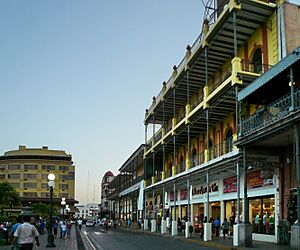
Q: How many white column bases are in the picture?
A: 7